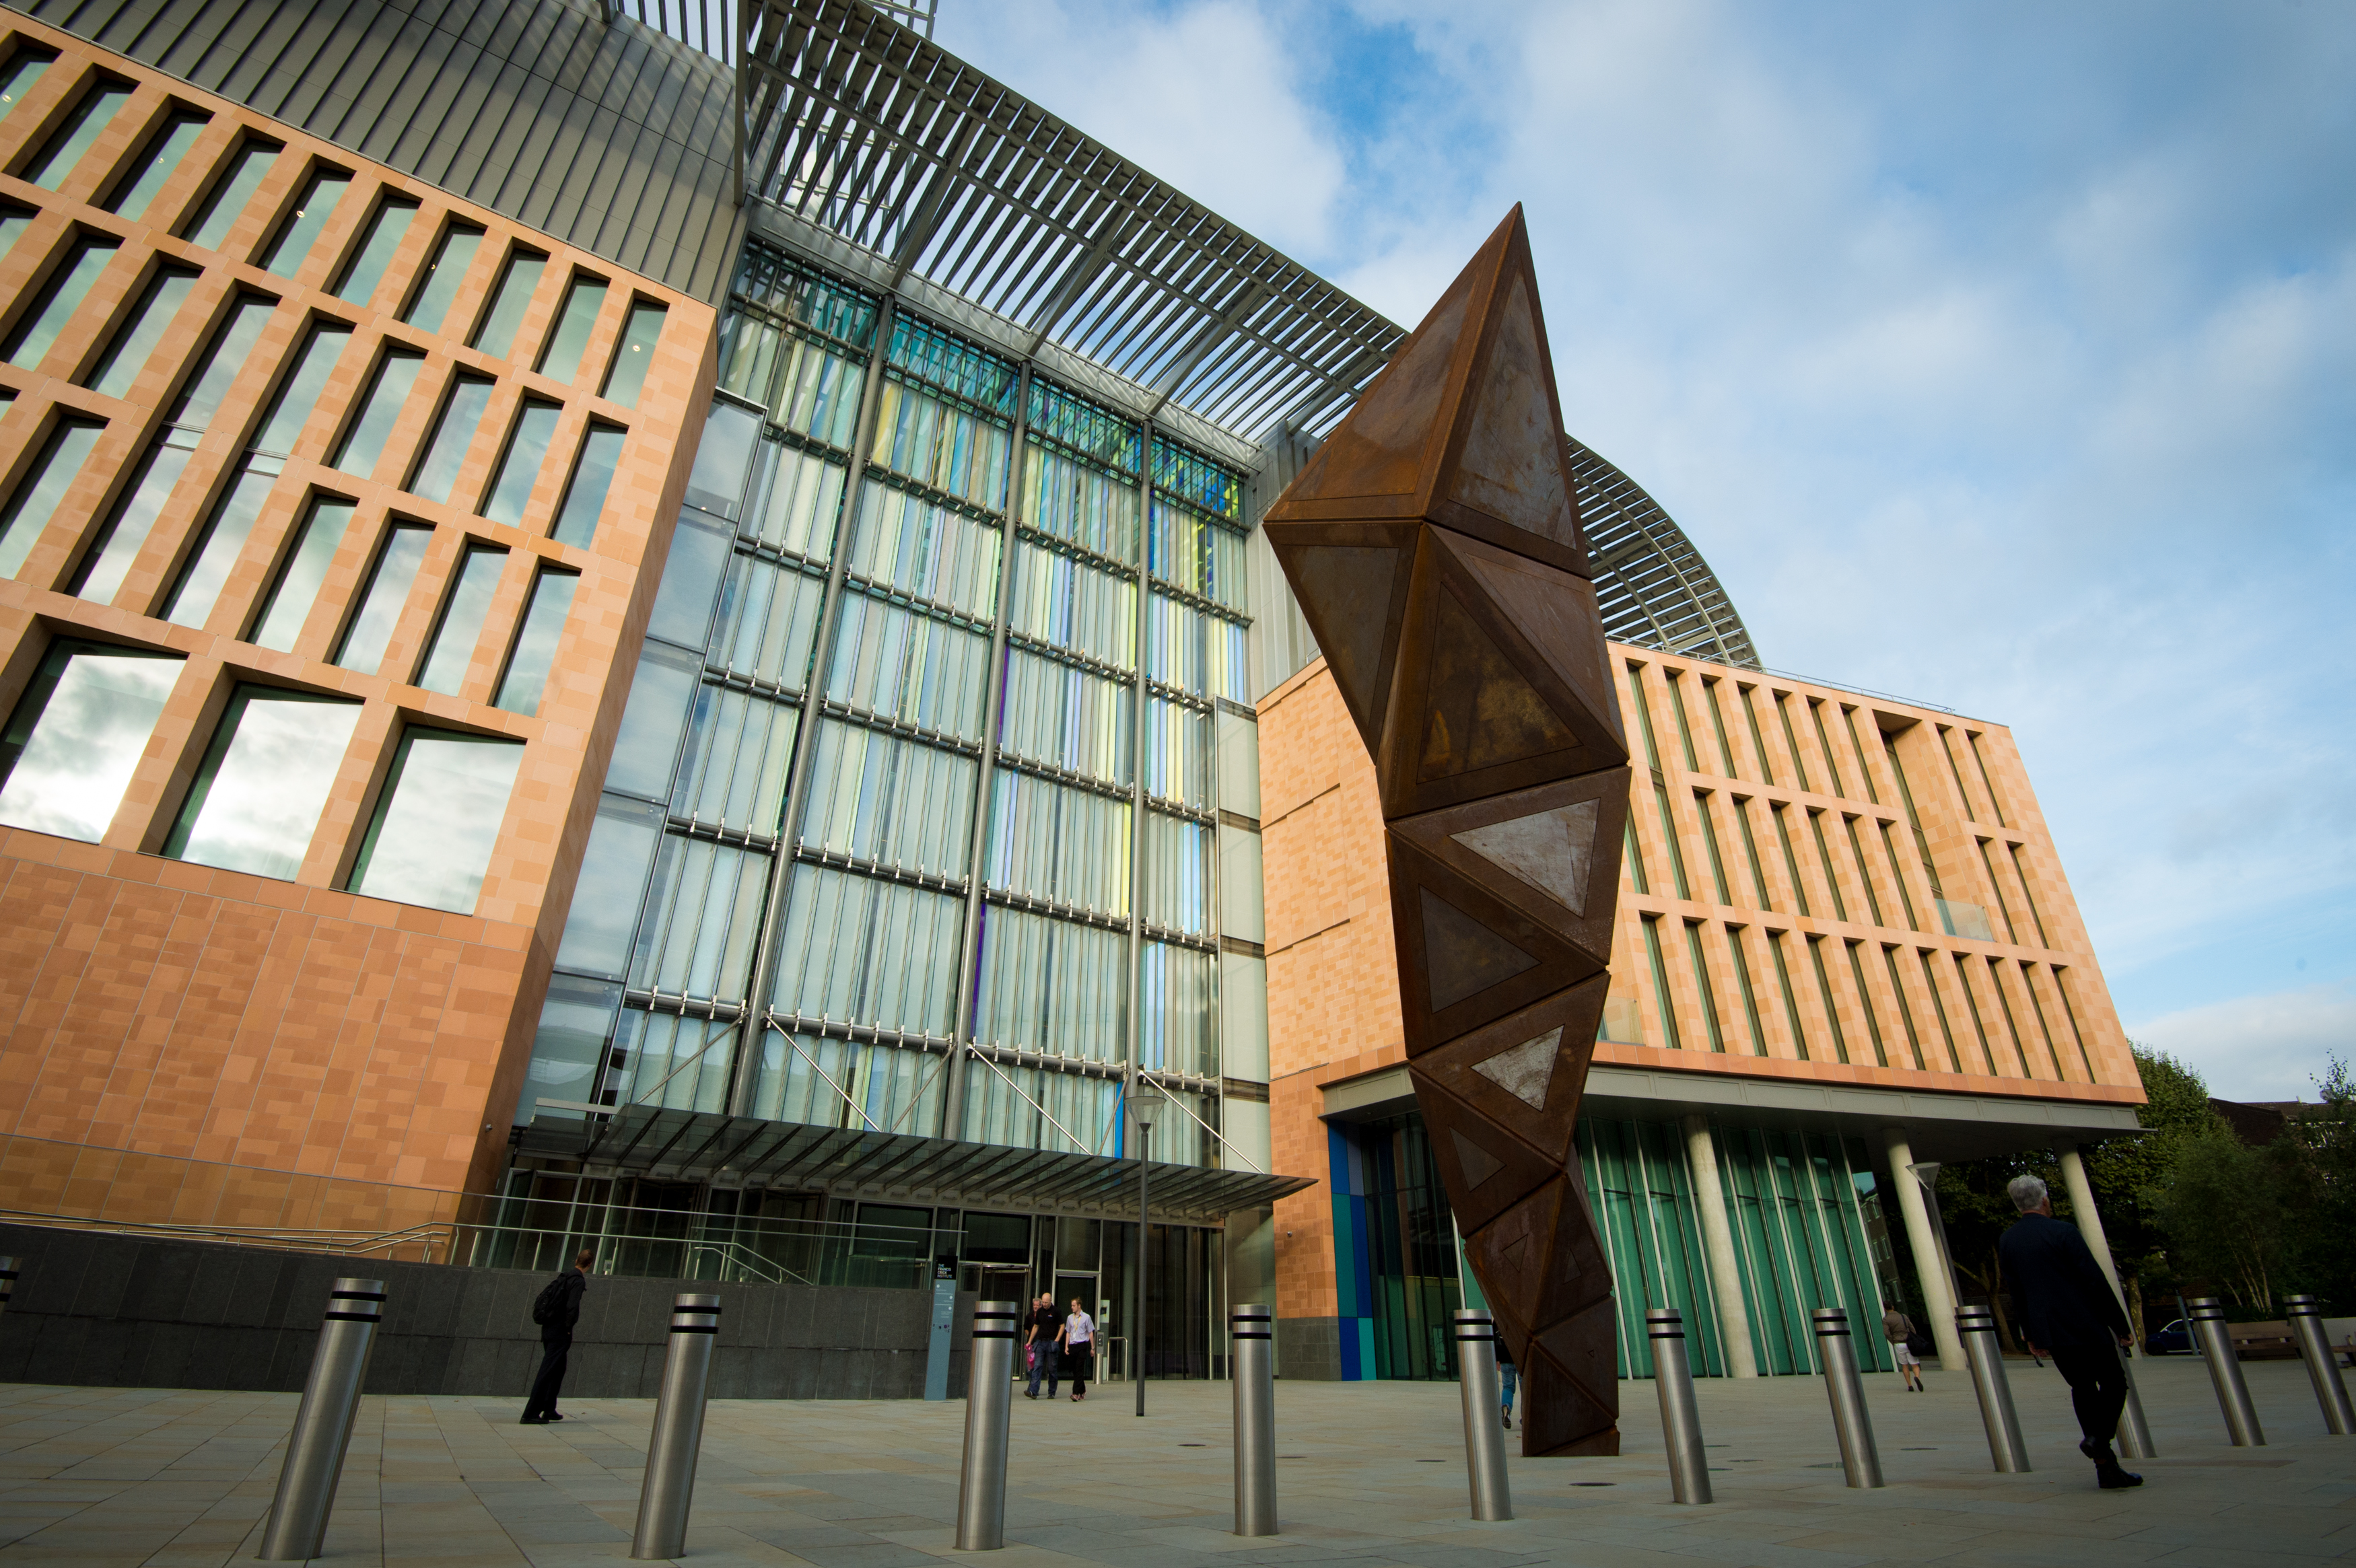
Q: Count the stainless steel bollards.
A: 12